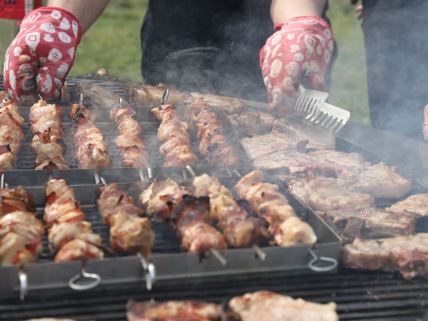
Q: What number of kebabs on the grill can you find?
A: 12